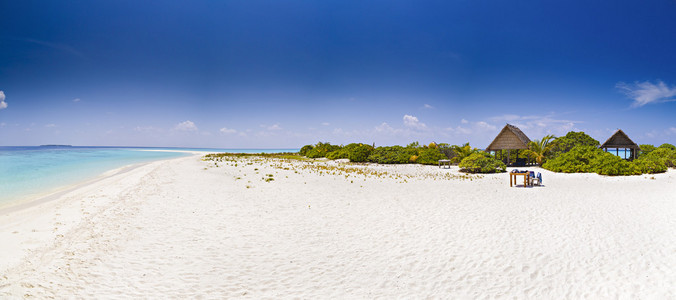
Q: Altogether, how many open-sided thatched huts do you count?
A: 2